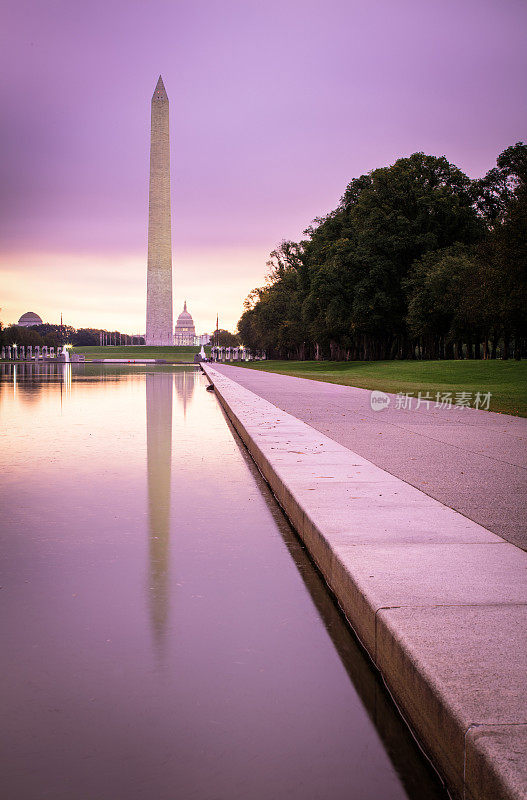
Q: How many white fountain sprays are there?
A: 2